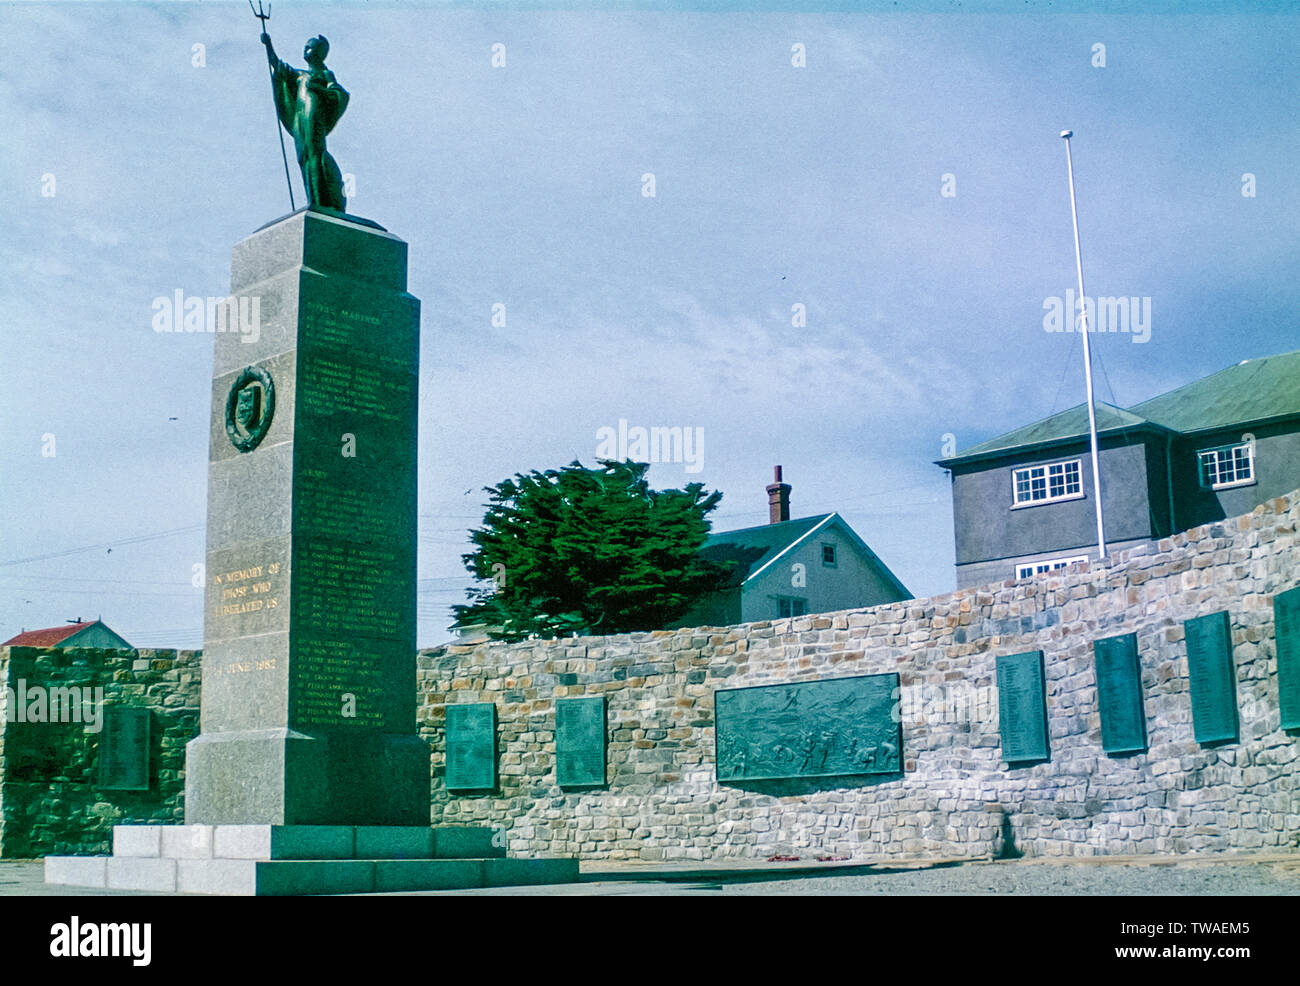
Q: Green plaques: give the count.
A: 8